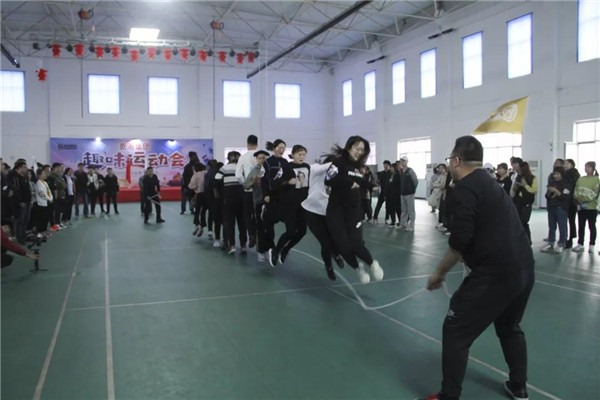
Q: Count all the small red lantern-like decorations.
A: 13